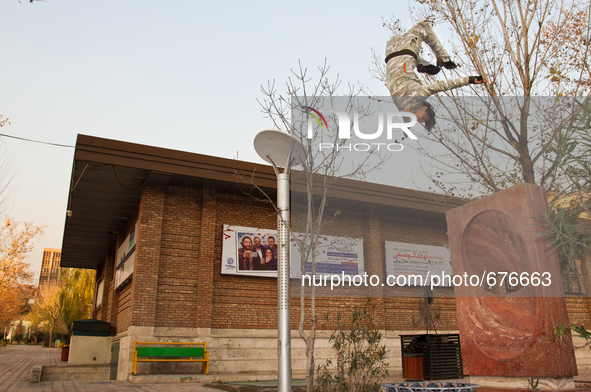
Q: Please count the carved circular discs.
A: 1